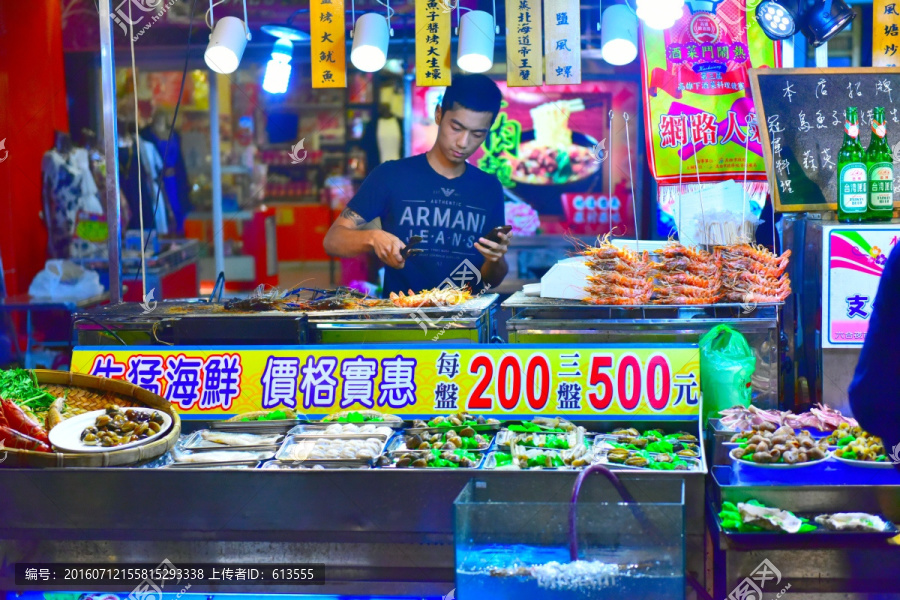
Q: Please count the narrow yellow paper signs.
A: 5